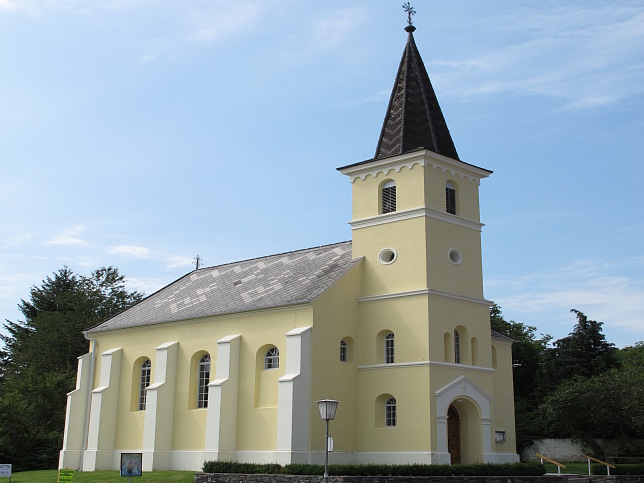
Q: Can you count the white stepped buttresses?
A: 5